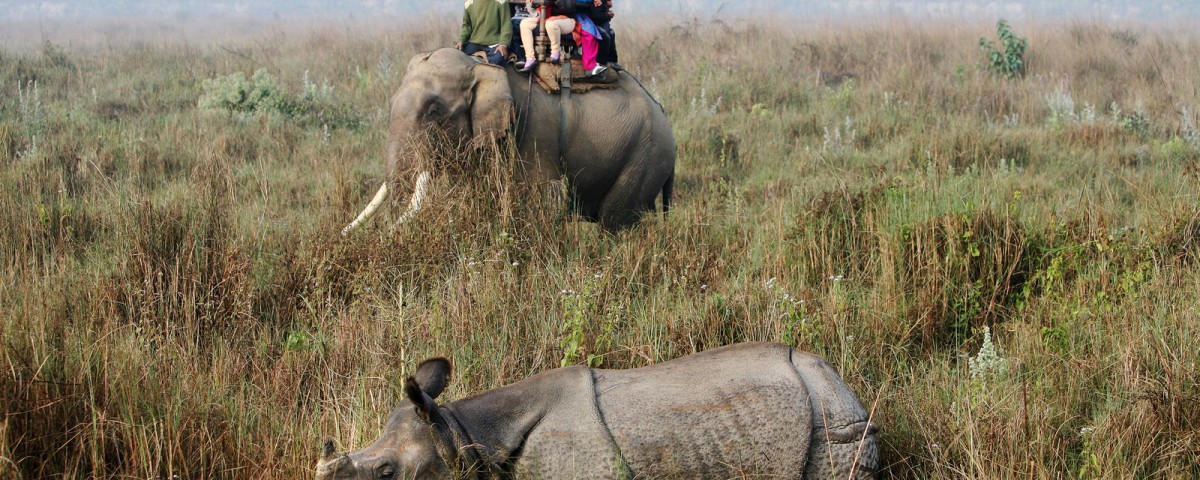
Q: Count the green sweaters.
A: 1